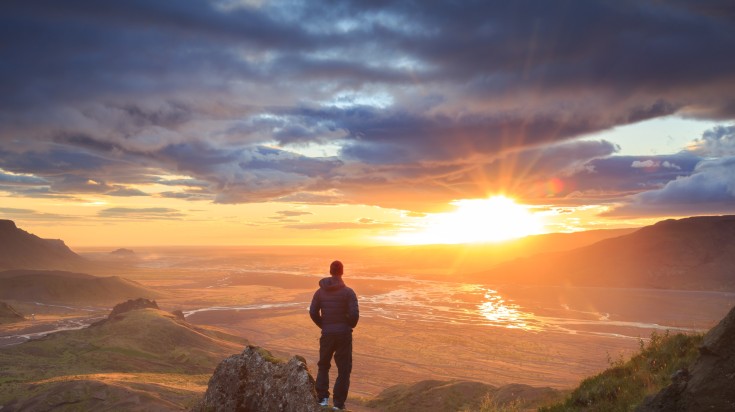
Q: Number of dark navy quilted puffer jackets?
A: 1